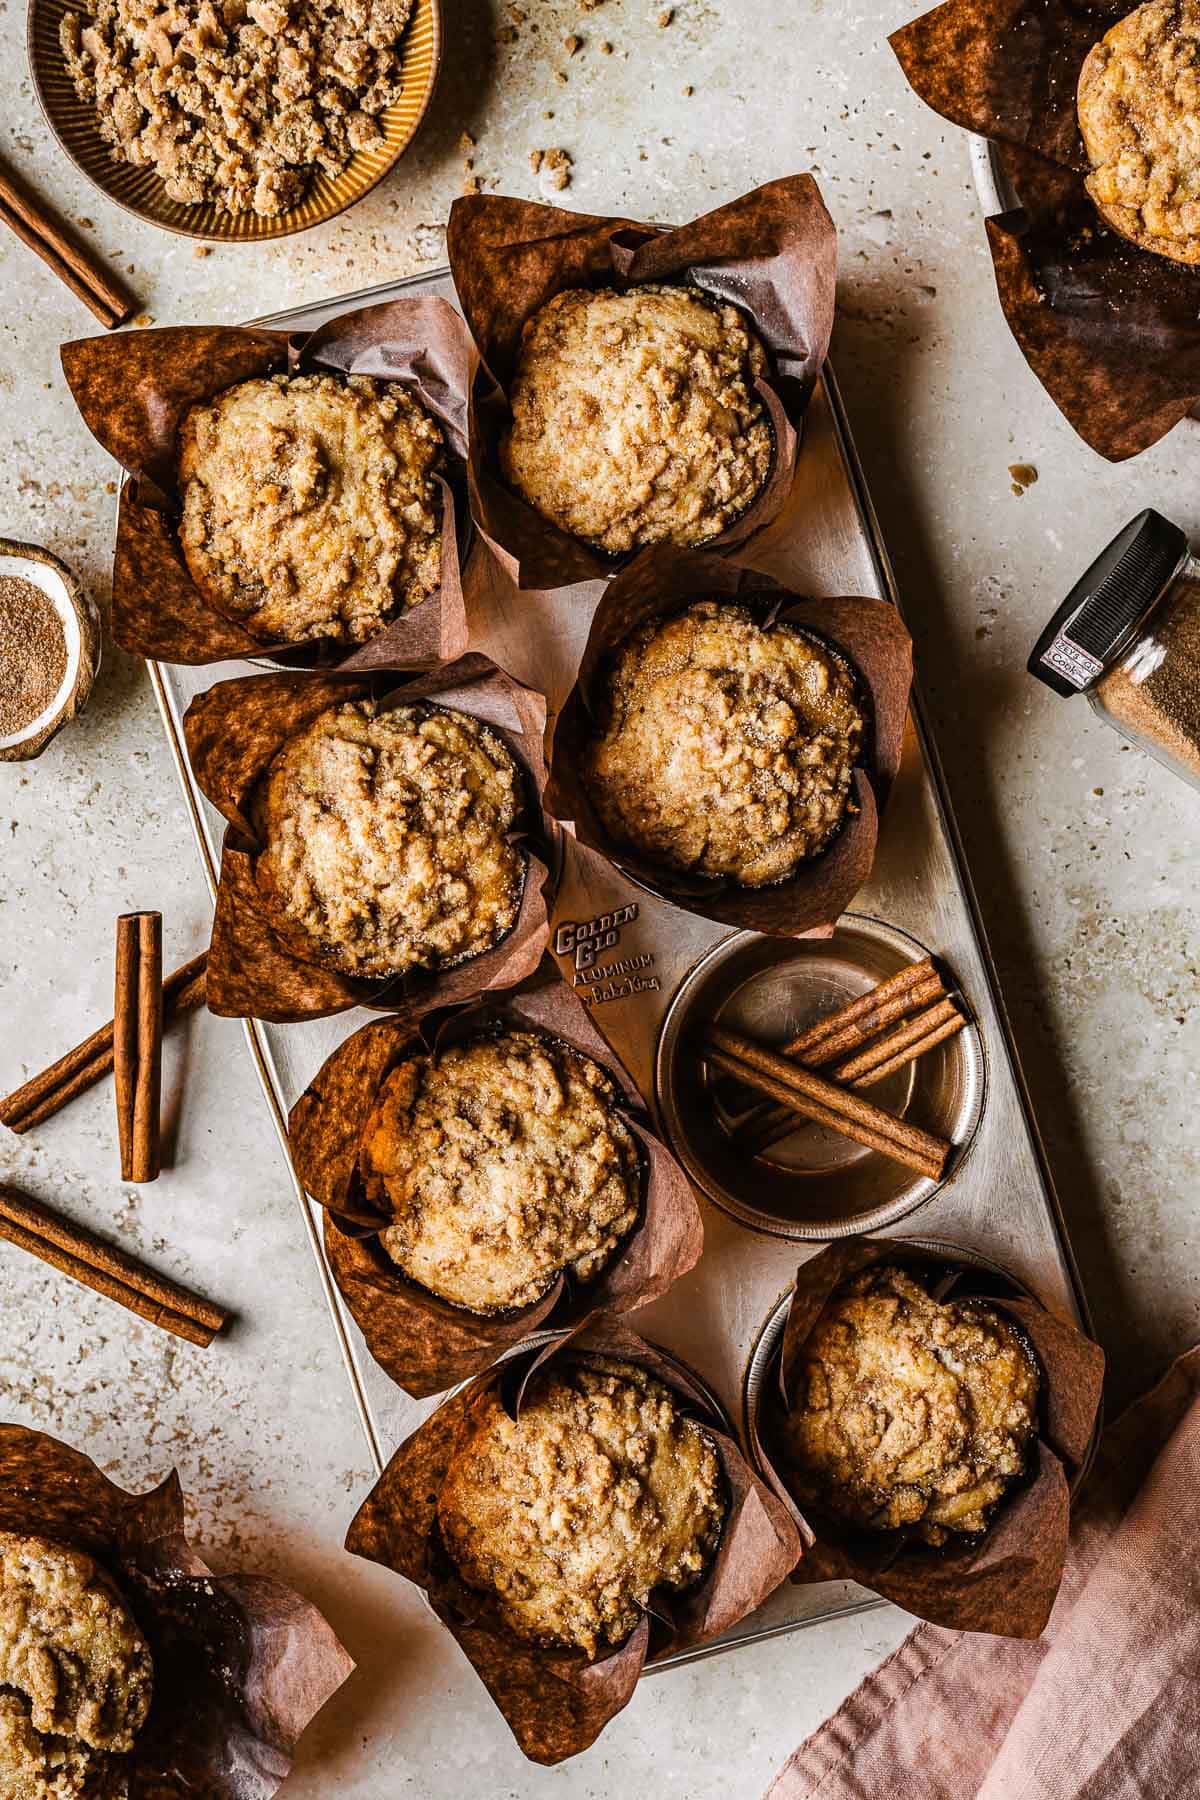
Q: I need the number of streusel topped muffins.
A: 9